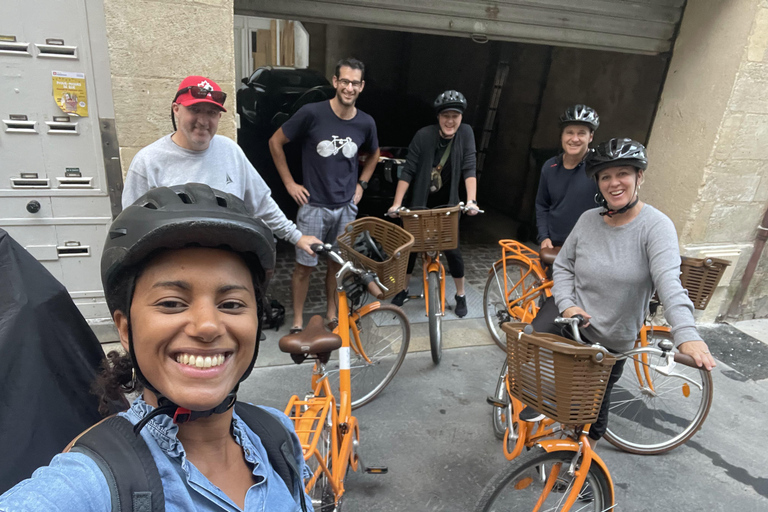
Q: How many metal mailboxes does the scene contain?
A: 7